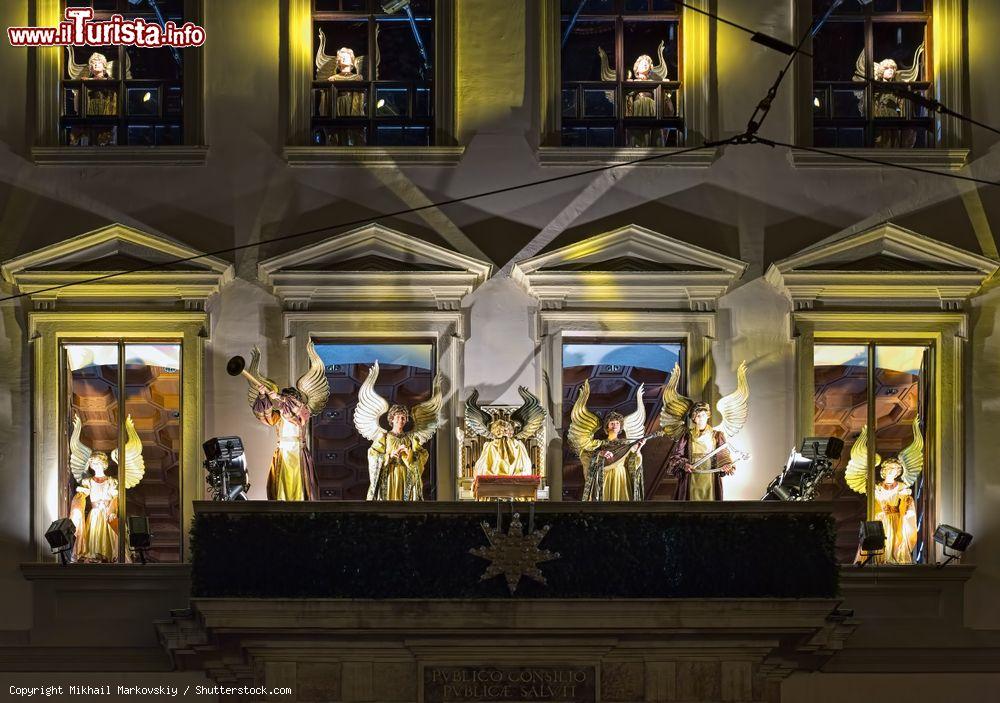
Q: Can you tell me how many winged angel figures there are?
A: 11